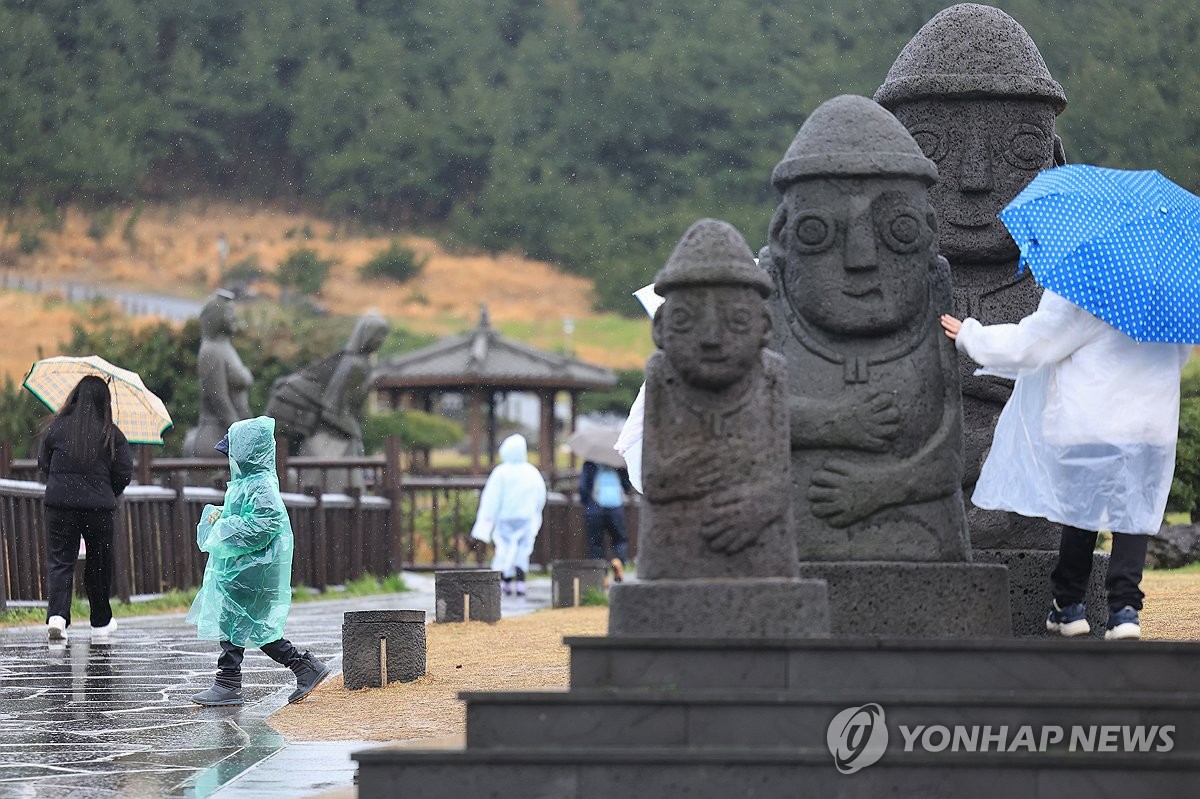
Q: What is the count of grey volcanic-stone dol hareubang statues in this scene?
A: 3